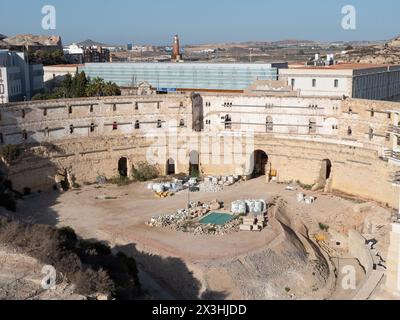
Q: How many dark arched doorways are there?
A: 5